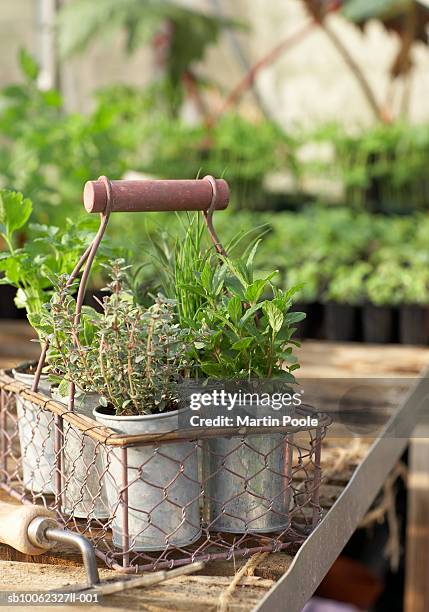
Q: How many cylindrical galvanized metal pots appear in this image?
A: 4